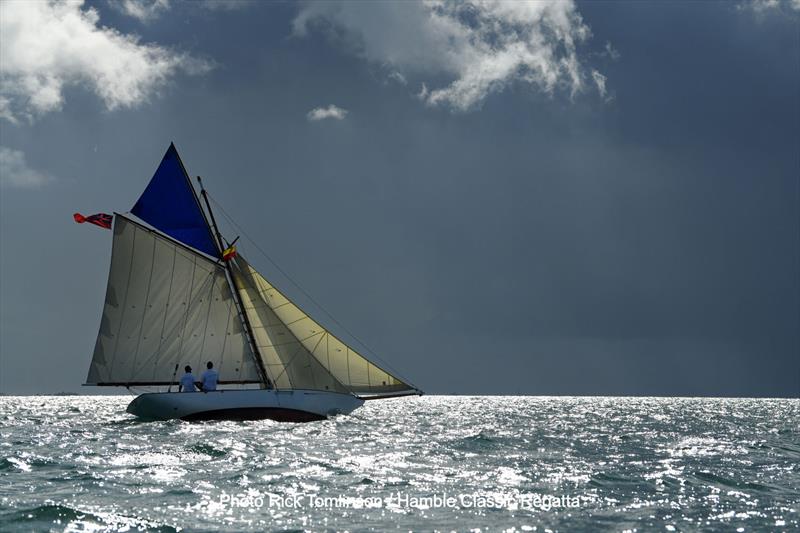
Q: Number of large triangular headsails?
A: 2